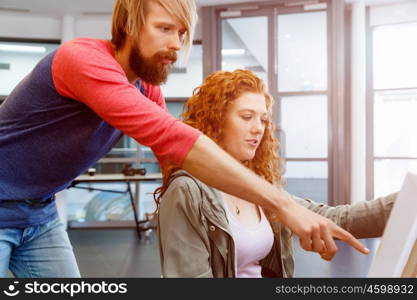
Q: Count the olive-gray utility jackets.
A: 1